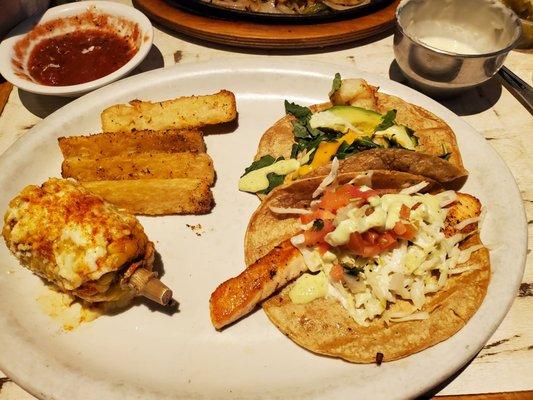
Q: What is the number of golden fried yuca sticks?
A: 4